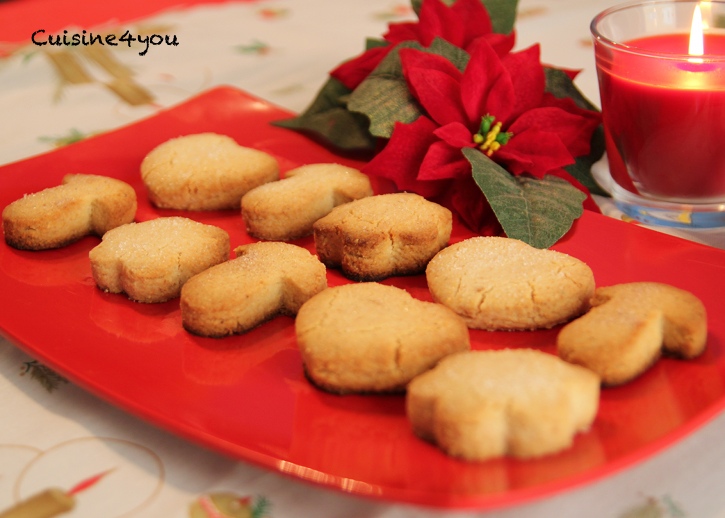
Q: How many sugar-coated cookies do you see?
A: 10